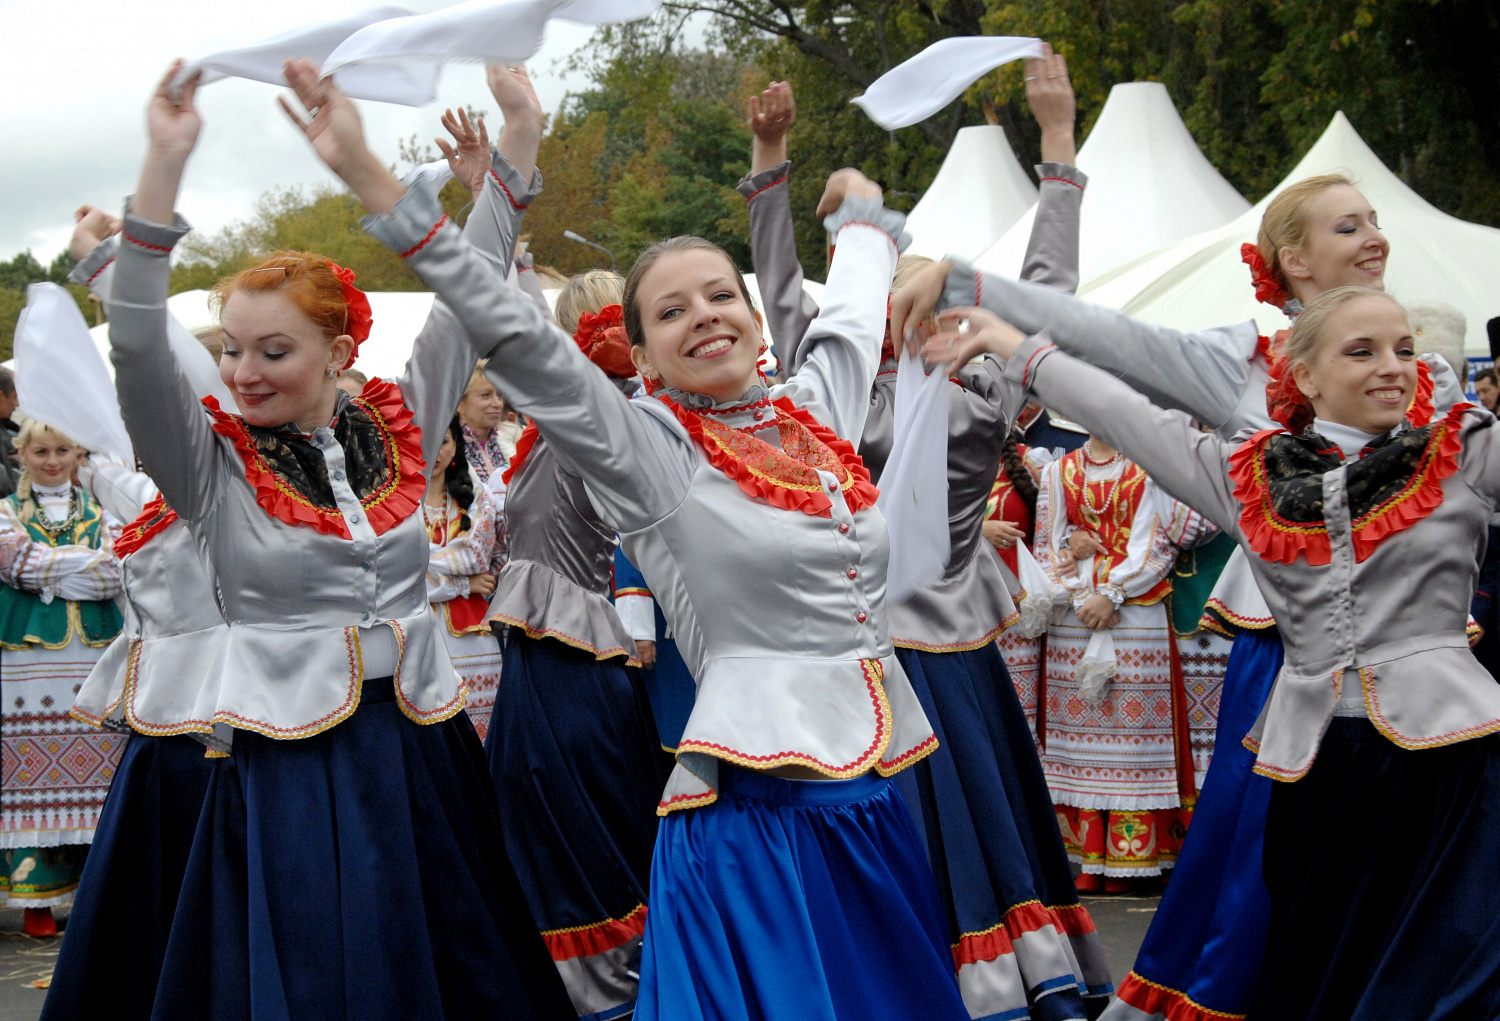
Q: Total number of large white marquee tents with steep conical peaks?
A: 3